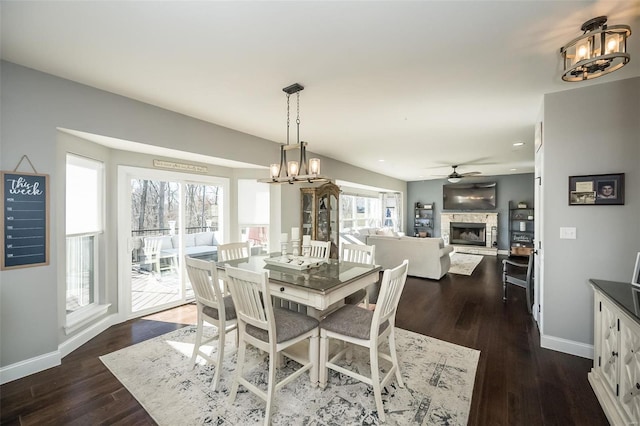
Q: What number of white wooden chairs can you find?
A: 6